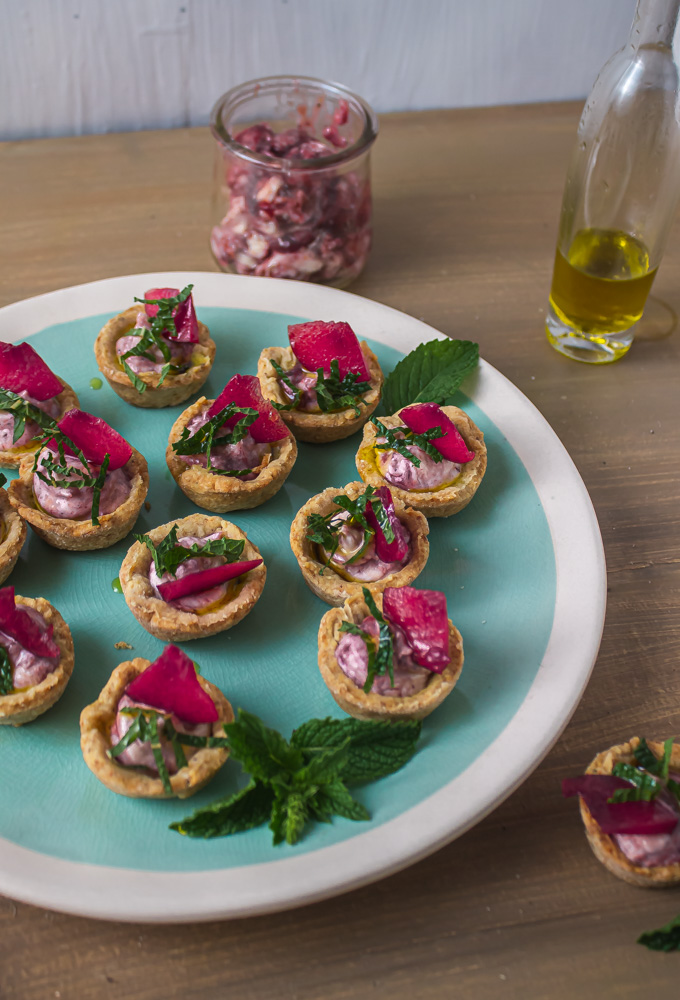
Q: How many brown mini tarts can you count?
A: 13